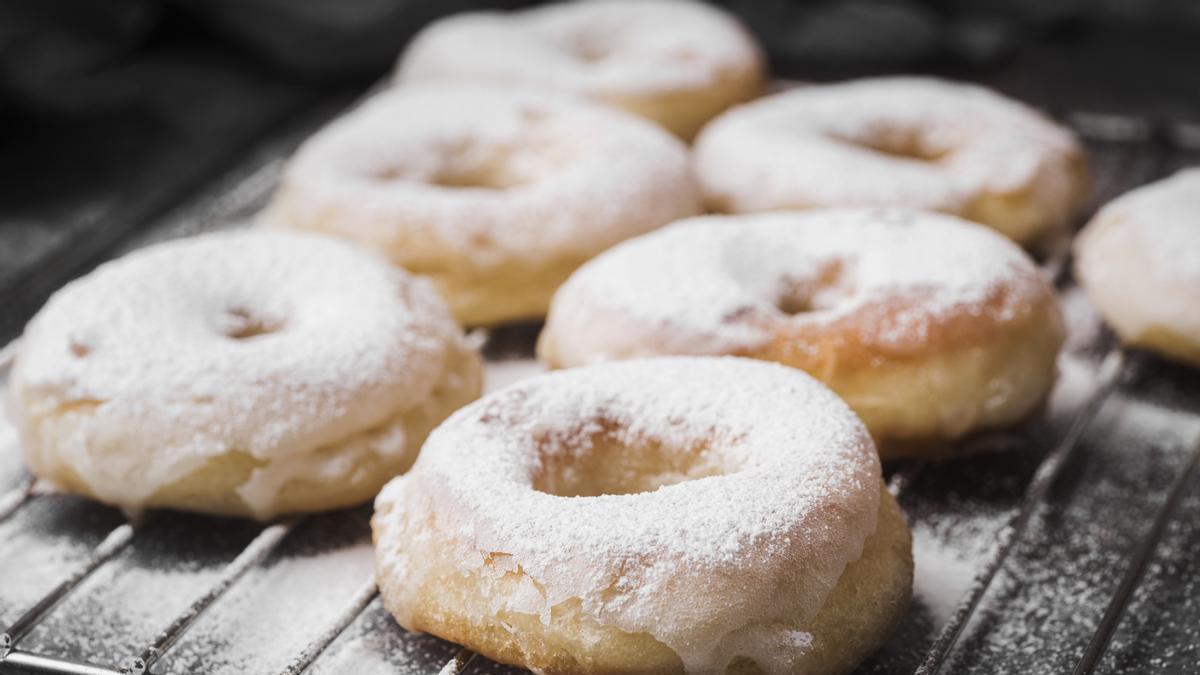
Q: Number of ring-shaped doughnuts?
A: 7